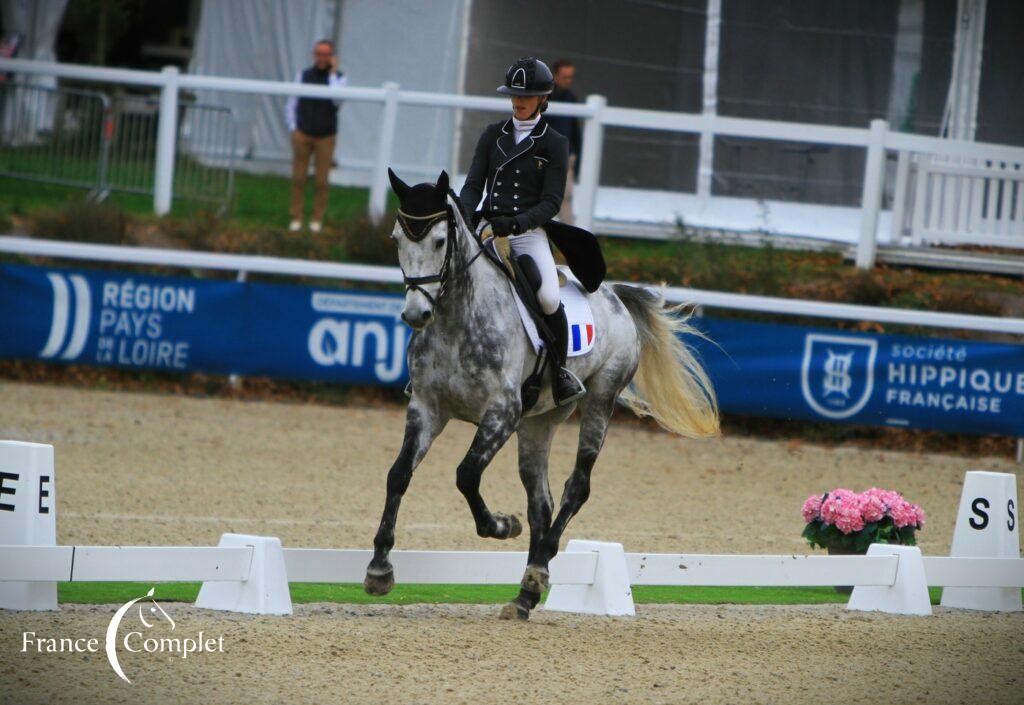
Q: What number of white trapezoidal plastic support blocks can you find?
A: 3